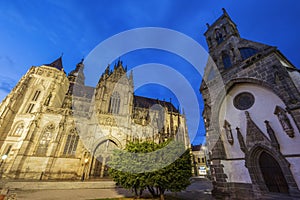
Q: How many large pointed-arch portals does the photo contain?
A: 2